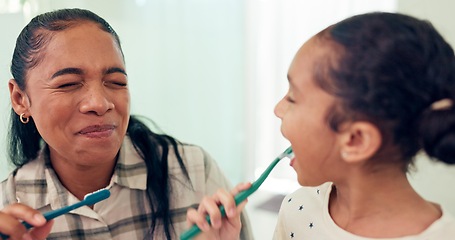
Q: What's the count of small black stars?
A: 5